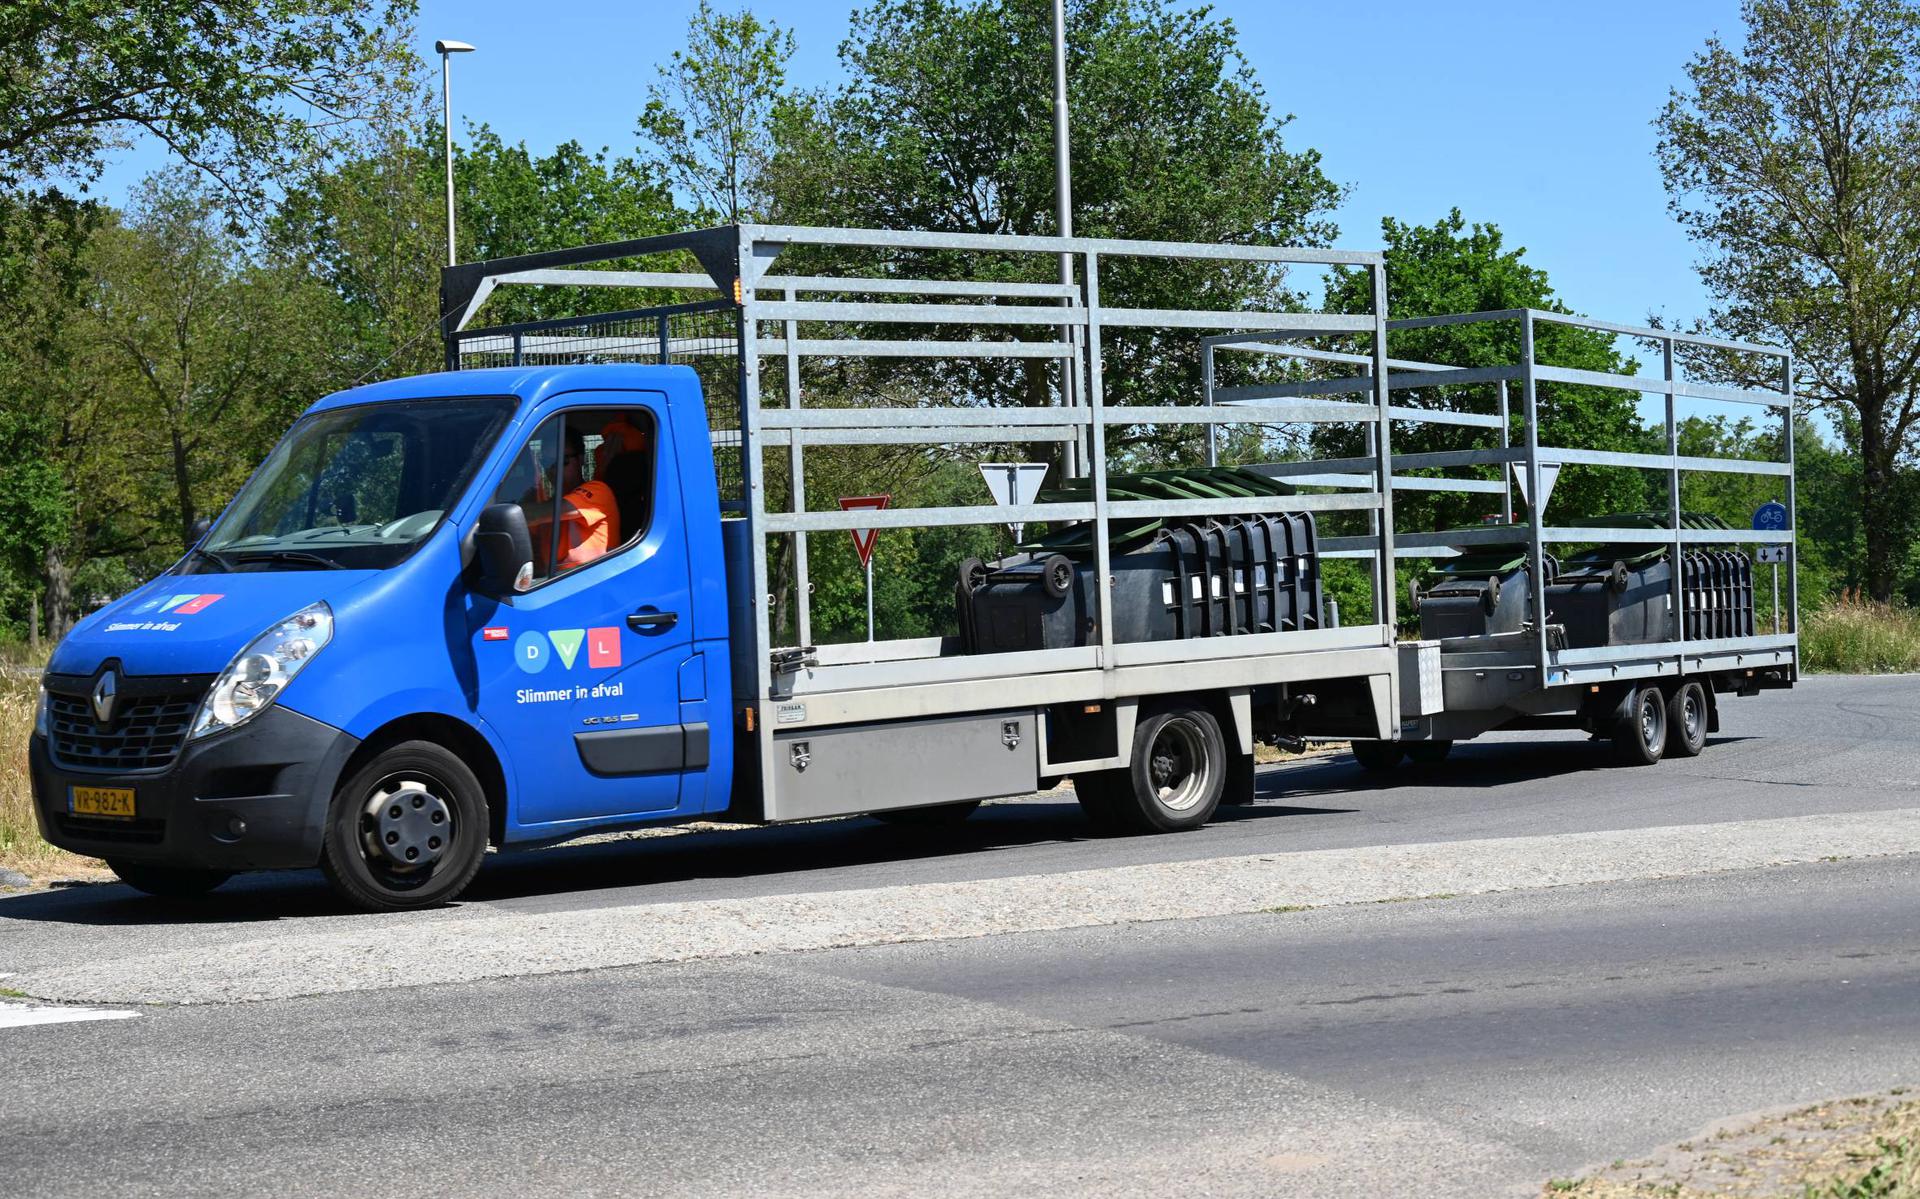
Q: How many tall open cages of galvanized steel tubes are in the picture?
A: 2